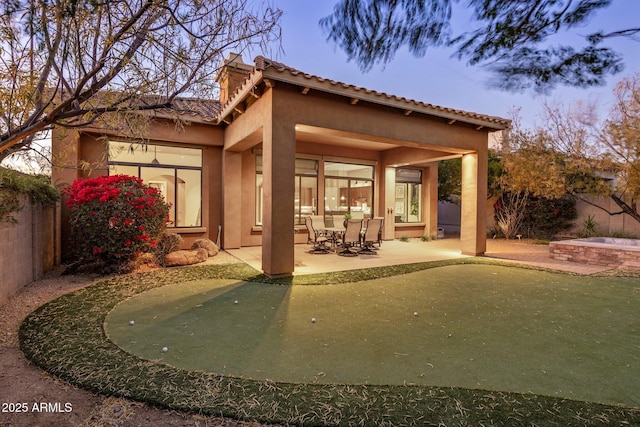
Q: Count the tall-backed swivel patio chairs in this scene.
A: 6